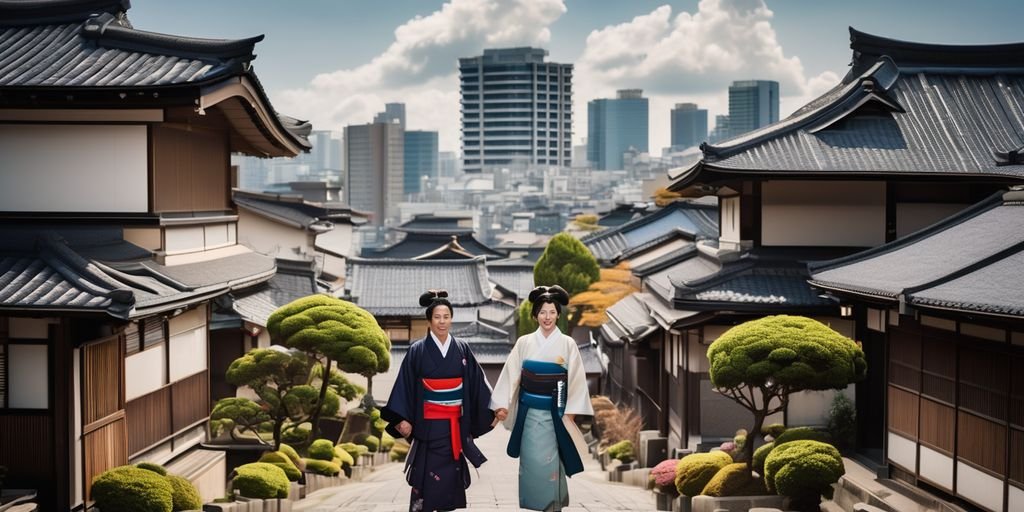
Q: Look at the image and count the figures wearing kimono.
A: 2